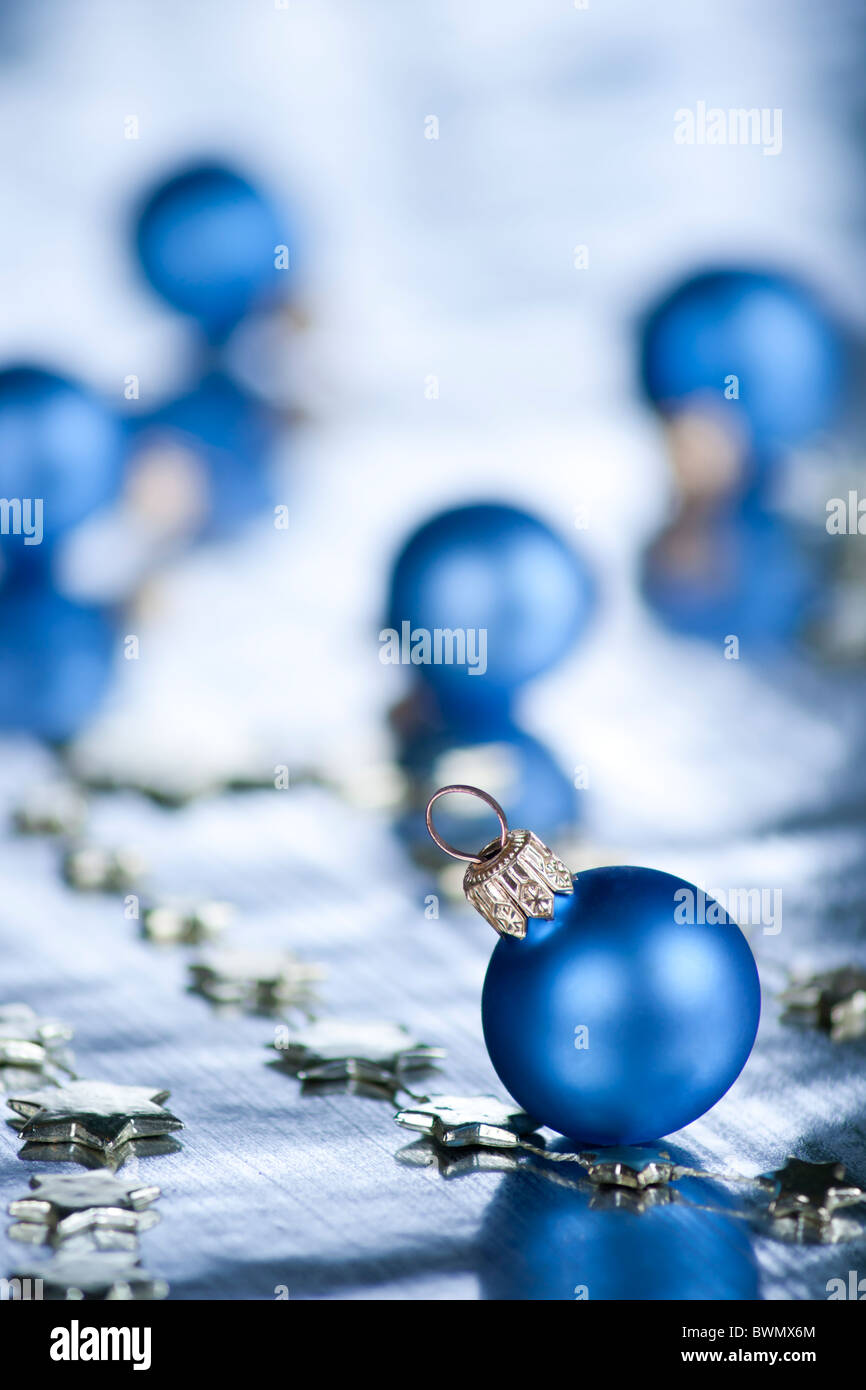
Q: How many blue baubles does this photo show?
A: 5